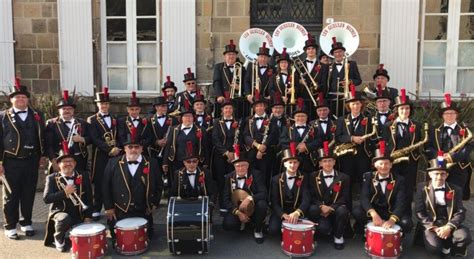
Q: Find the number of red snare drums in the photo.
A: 4